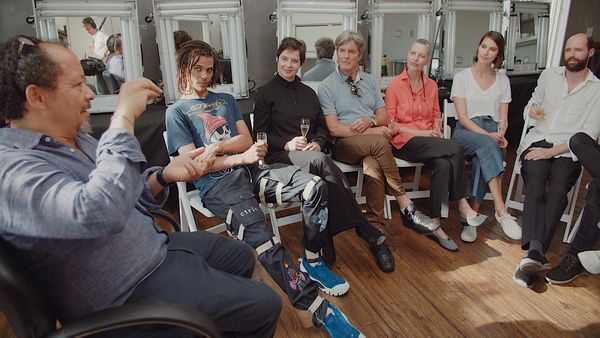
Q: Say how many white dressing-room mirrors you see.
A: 6